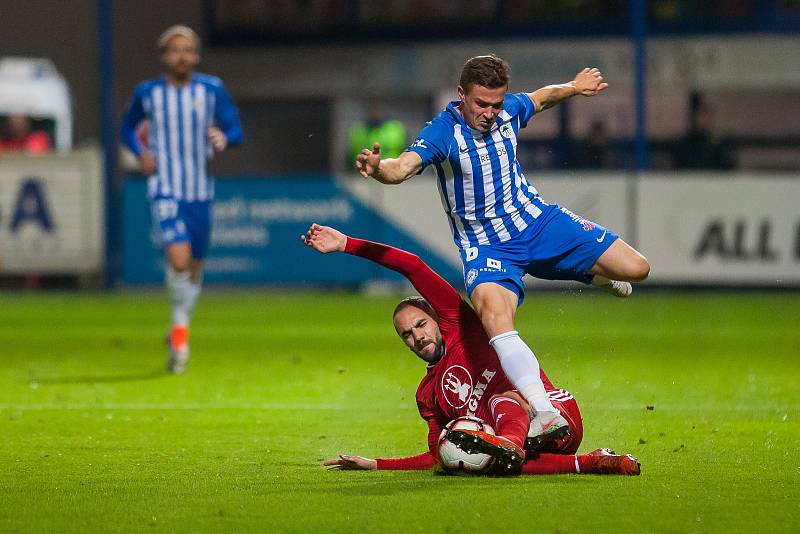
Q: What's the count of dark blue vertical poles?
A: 2